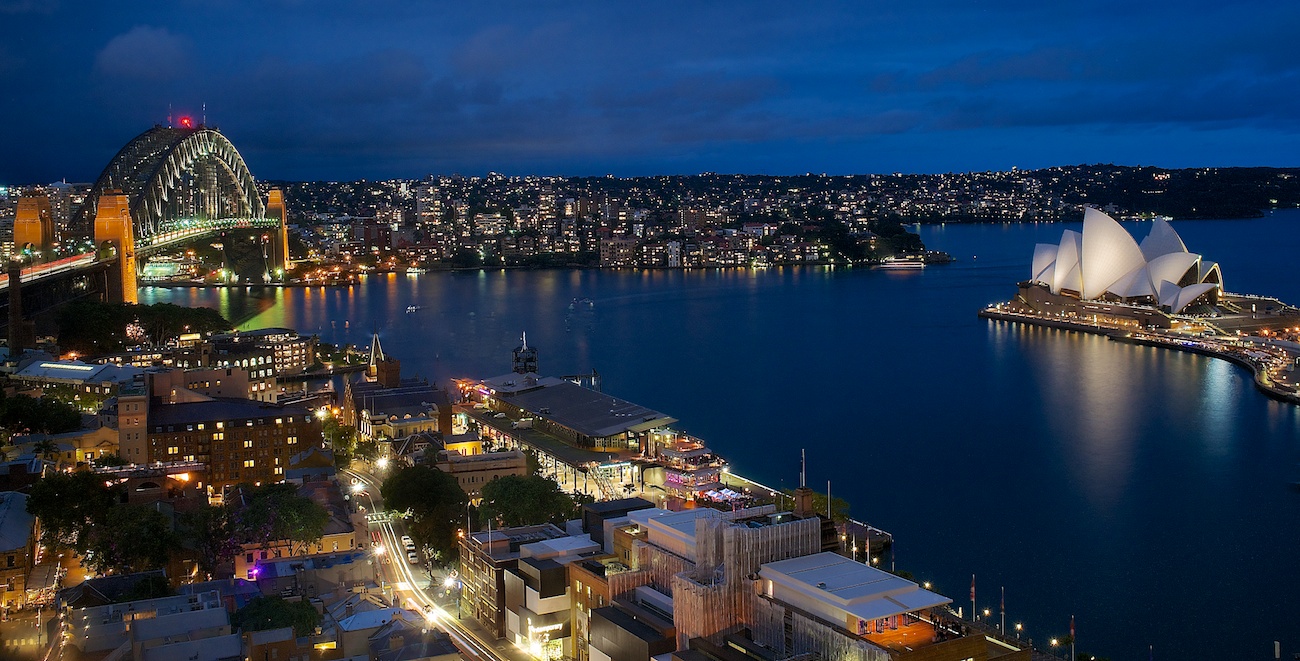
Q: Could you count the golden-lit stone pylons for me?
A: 3